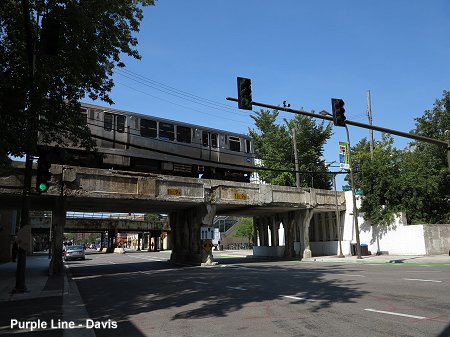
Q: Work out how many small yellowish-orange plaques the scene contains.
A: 2